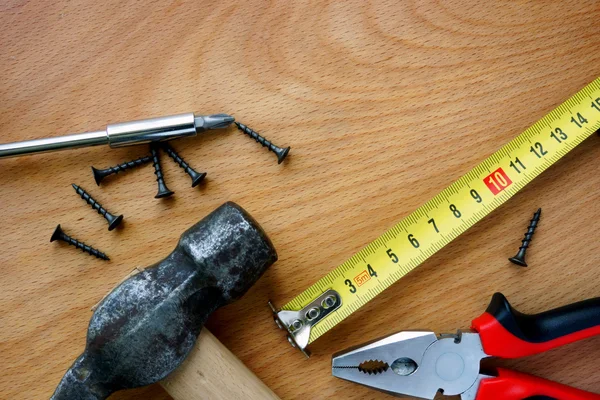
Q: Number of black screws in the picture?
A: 7